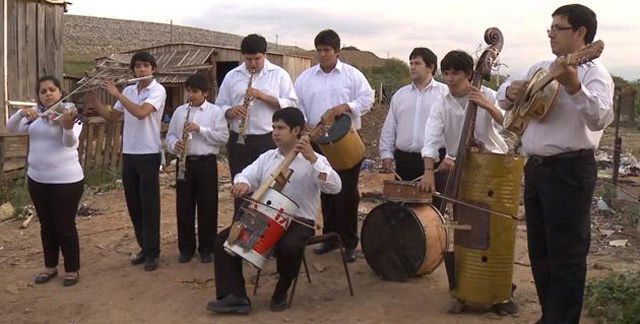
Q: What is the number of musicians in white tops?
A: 9